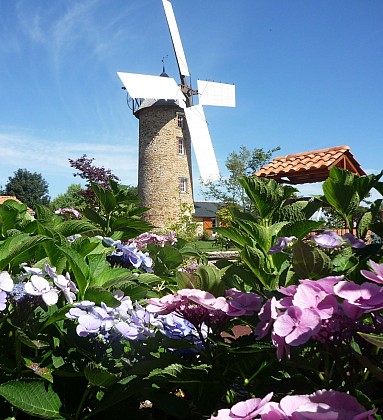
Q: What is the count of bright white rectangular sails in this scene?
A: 4